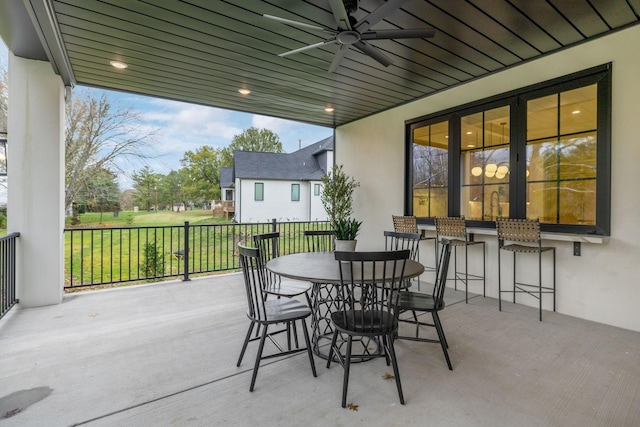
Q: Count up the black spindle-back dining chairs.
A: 6